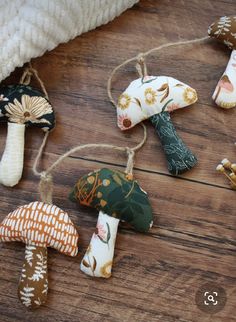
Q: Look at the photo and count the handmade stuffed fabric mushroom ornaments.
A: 5